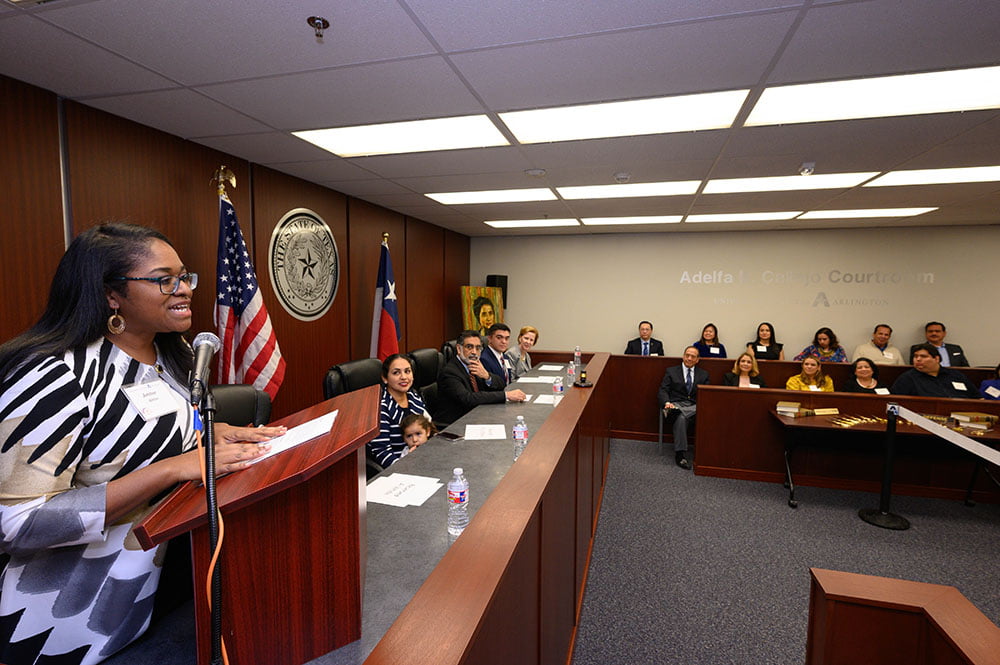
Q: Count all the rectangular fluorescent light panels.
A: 11